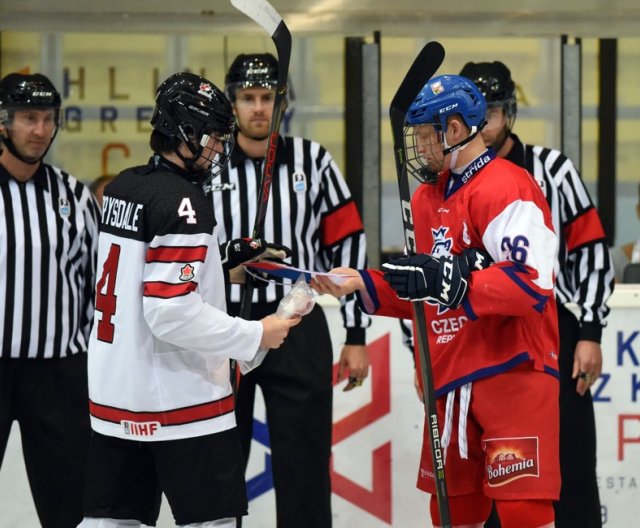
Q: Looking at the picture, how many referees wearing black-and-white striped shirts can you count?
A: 3